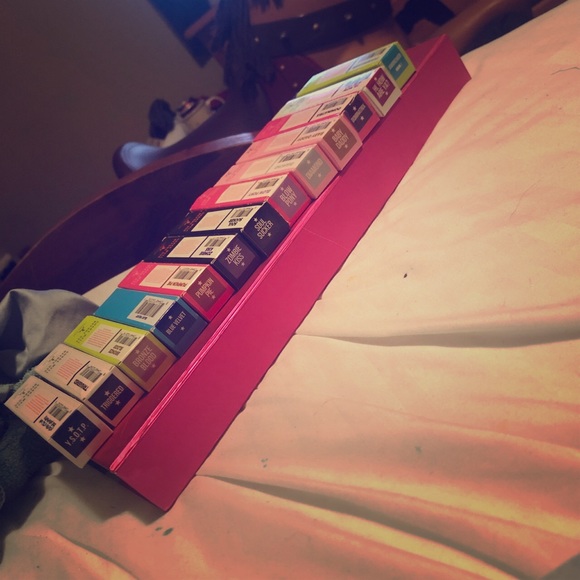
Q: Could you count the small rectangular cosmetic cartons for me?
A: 13